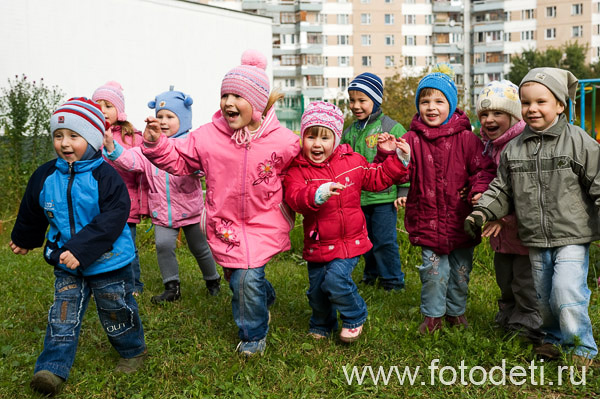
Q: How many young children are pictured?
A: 9